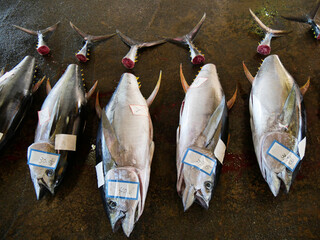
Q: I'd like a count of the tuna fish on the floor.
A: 5